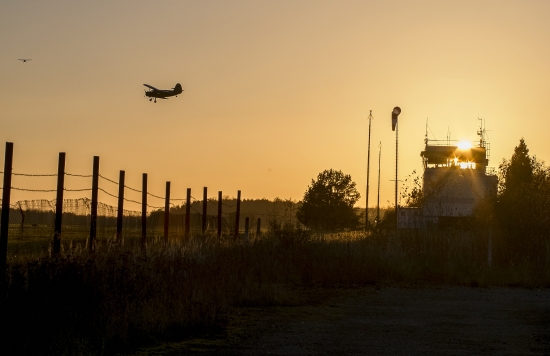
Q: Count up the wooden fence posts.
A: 12